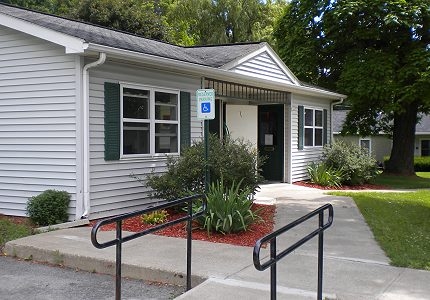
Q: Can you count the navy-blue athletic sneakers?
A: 0